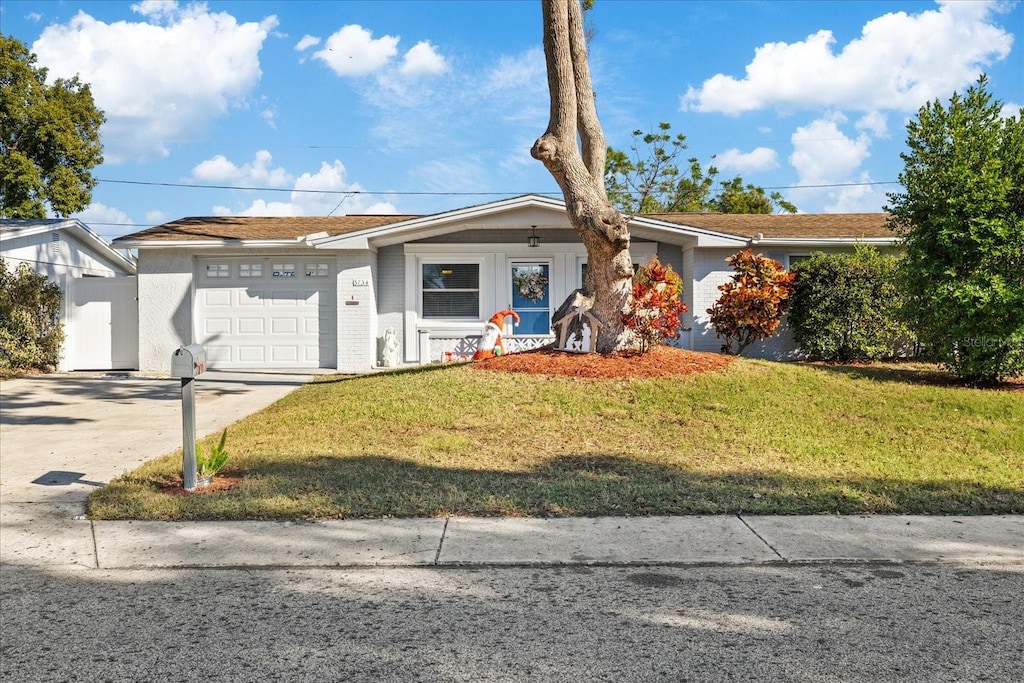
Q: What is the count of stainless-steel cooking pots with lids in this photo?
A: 0